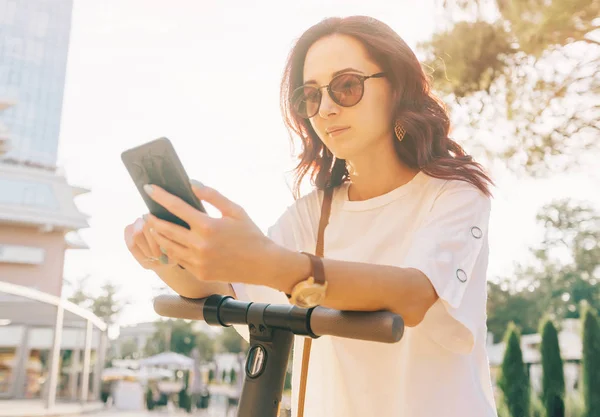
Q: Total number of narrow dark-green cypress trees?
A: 3